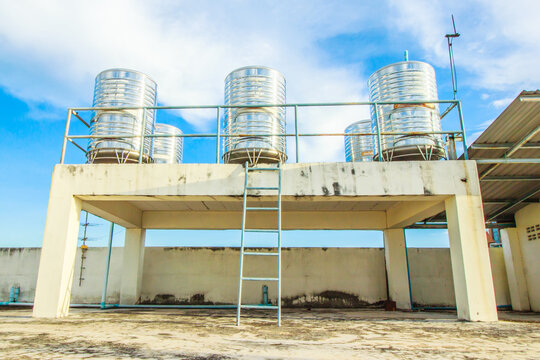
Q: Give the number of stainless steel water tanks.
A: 5